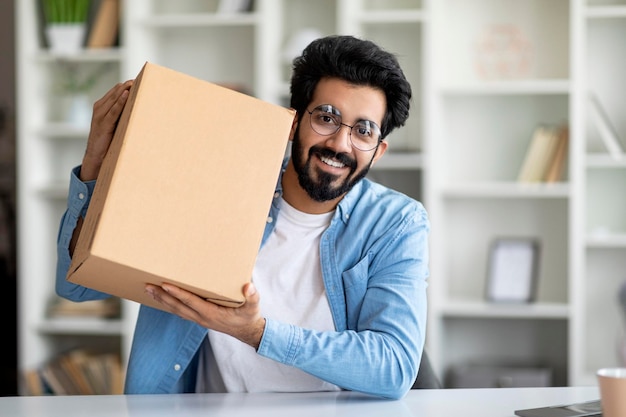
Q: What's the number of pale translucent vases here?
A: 1